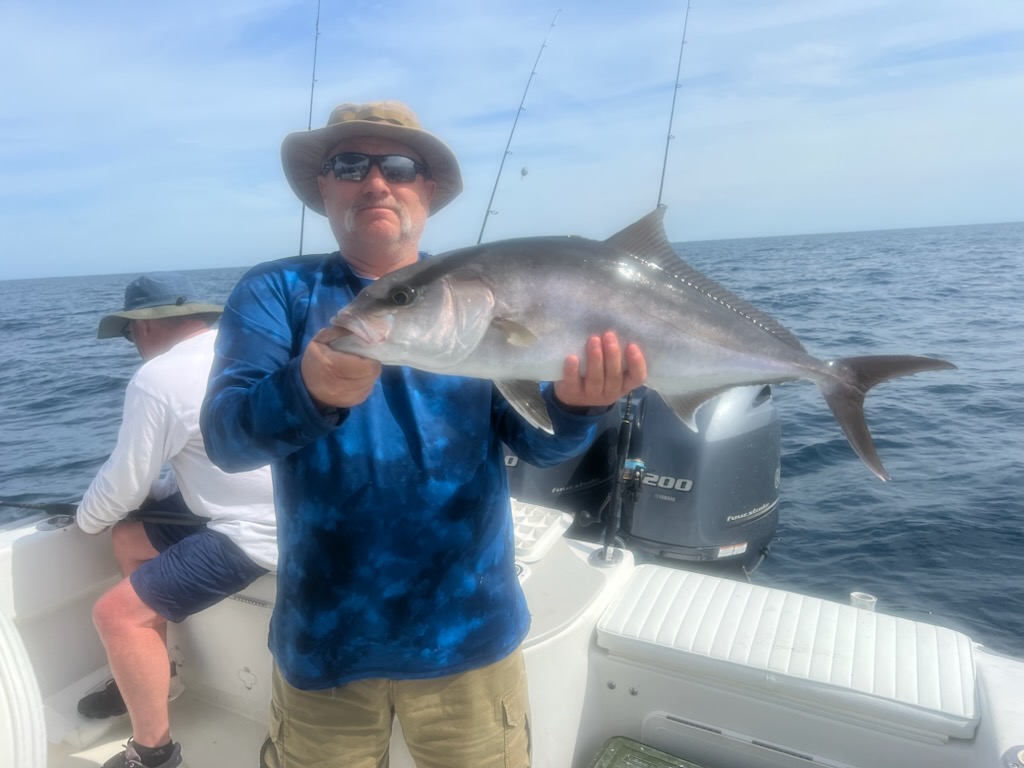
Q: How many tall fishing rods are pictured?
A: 3